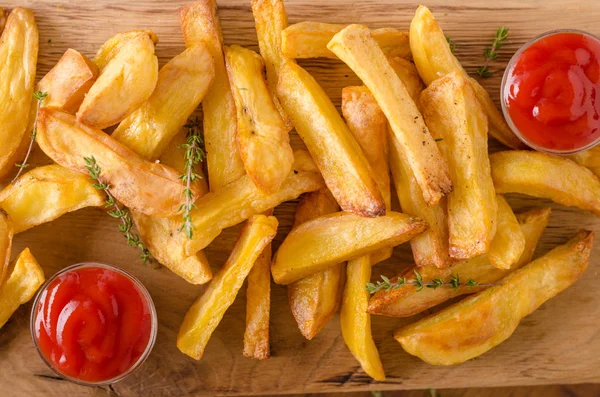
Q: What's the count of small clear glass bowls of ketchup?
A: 2